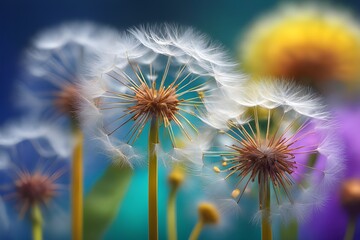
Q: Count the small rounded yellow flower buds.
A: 2